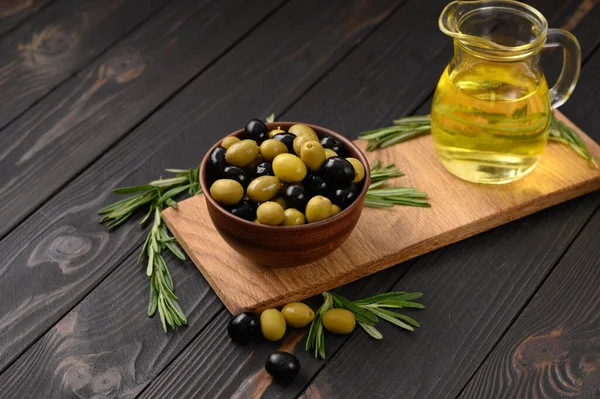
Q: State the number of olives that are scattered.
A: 5